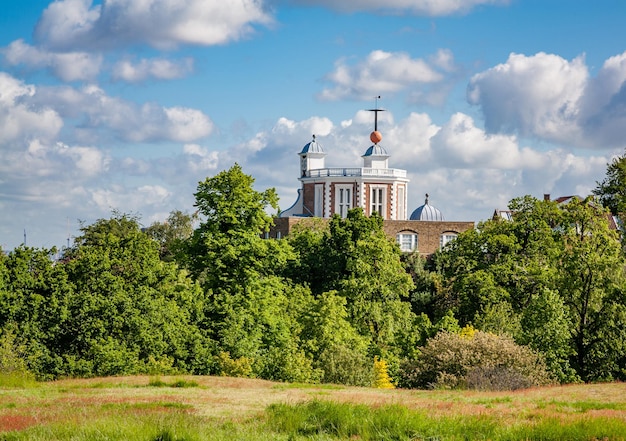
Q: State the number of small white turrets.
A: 2